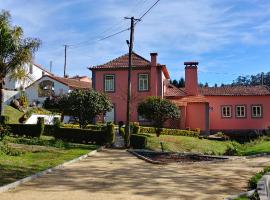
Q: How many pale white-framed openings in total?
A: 5